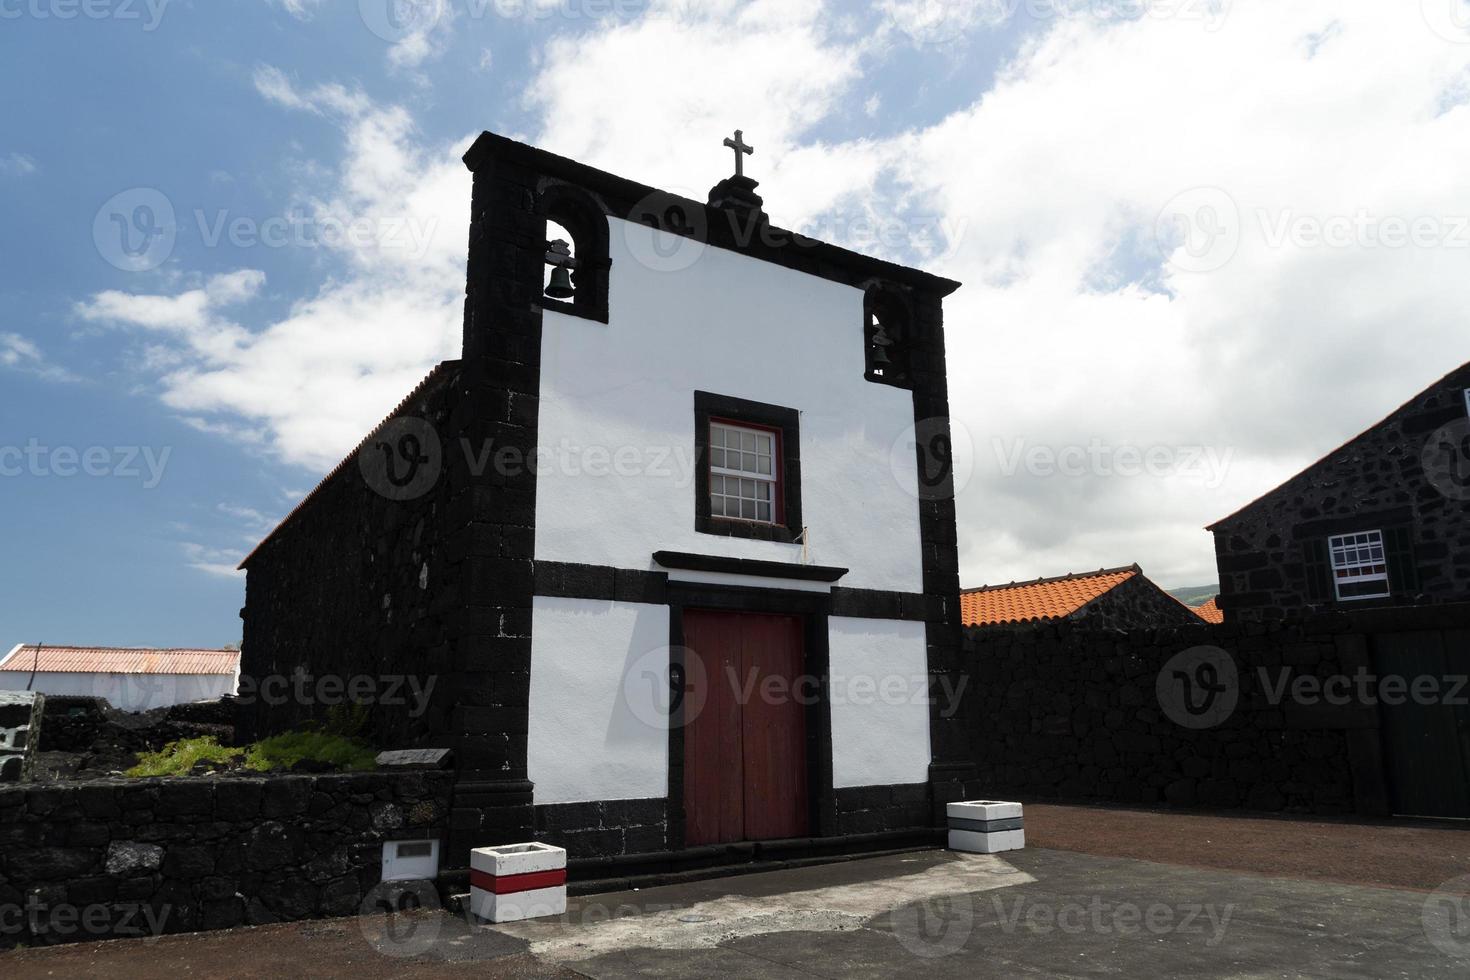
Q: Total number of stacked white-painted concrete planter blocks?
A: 2